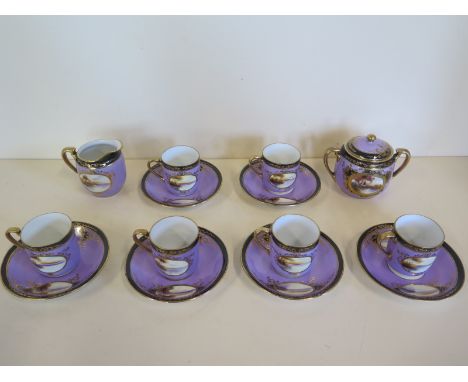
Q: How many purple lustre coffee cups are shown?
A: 6